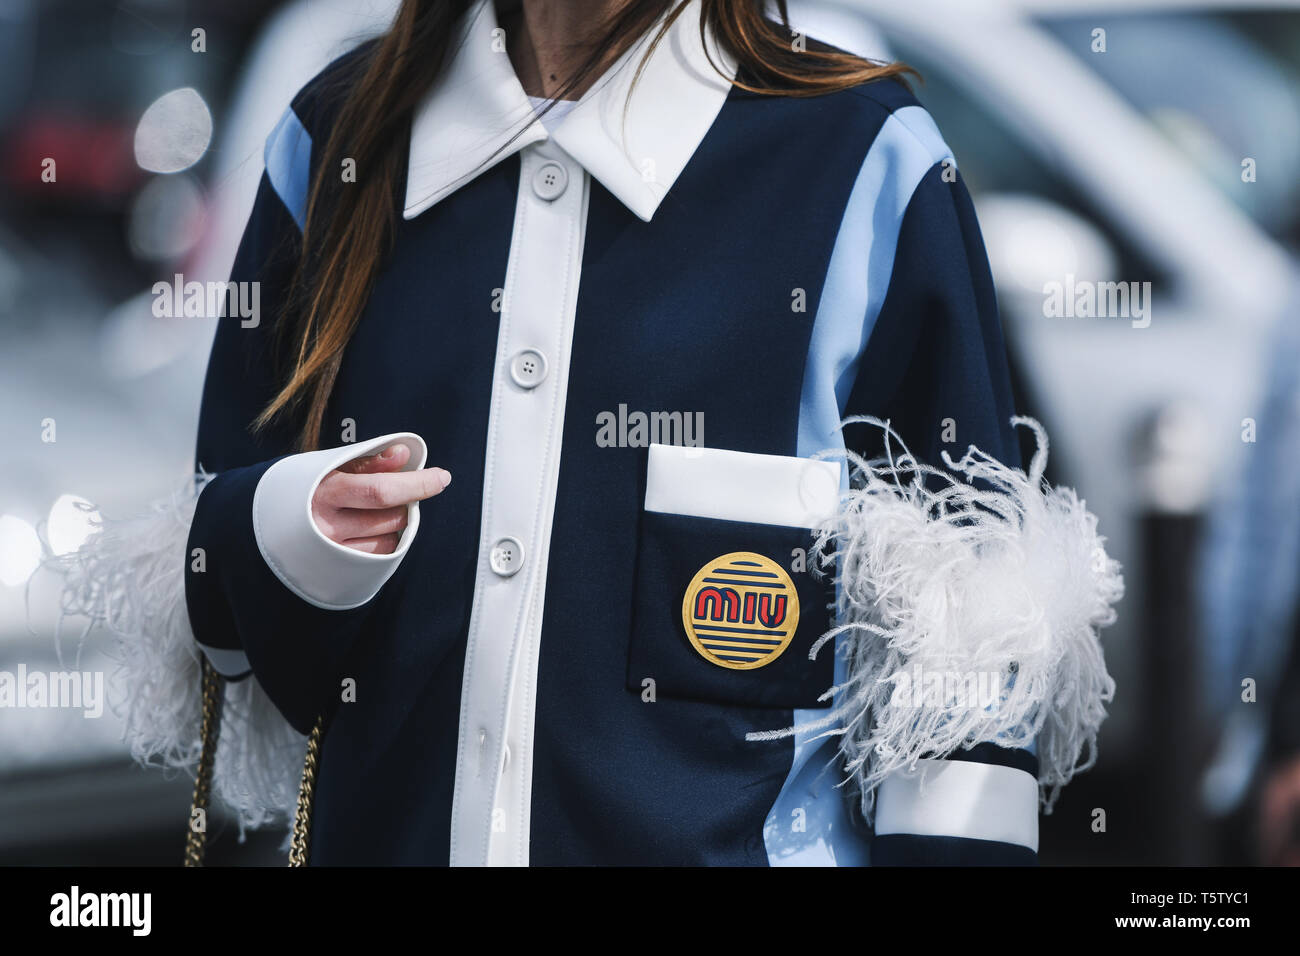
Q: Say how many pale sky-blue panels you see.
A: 2